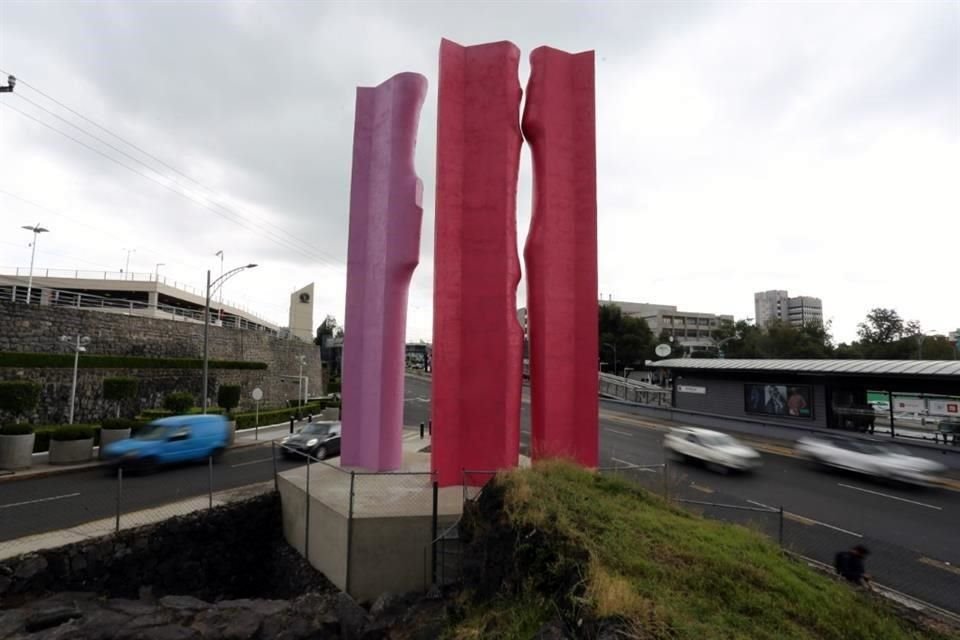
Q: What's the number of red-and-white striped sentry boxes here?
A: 0